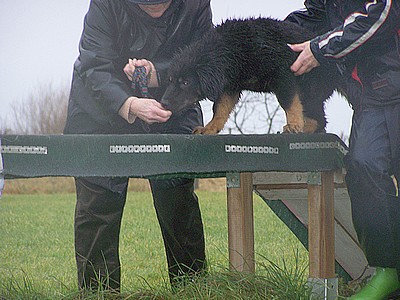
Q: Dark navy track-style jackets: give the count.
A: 1